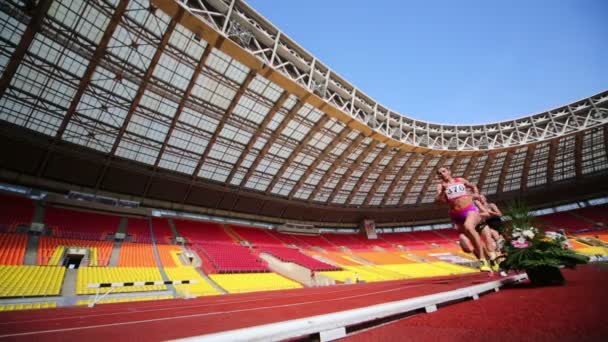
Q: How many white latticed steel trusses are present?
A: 1